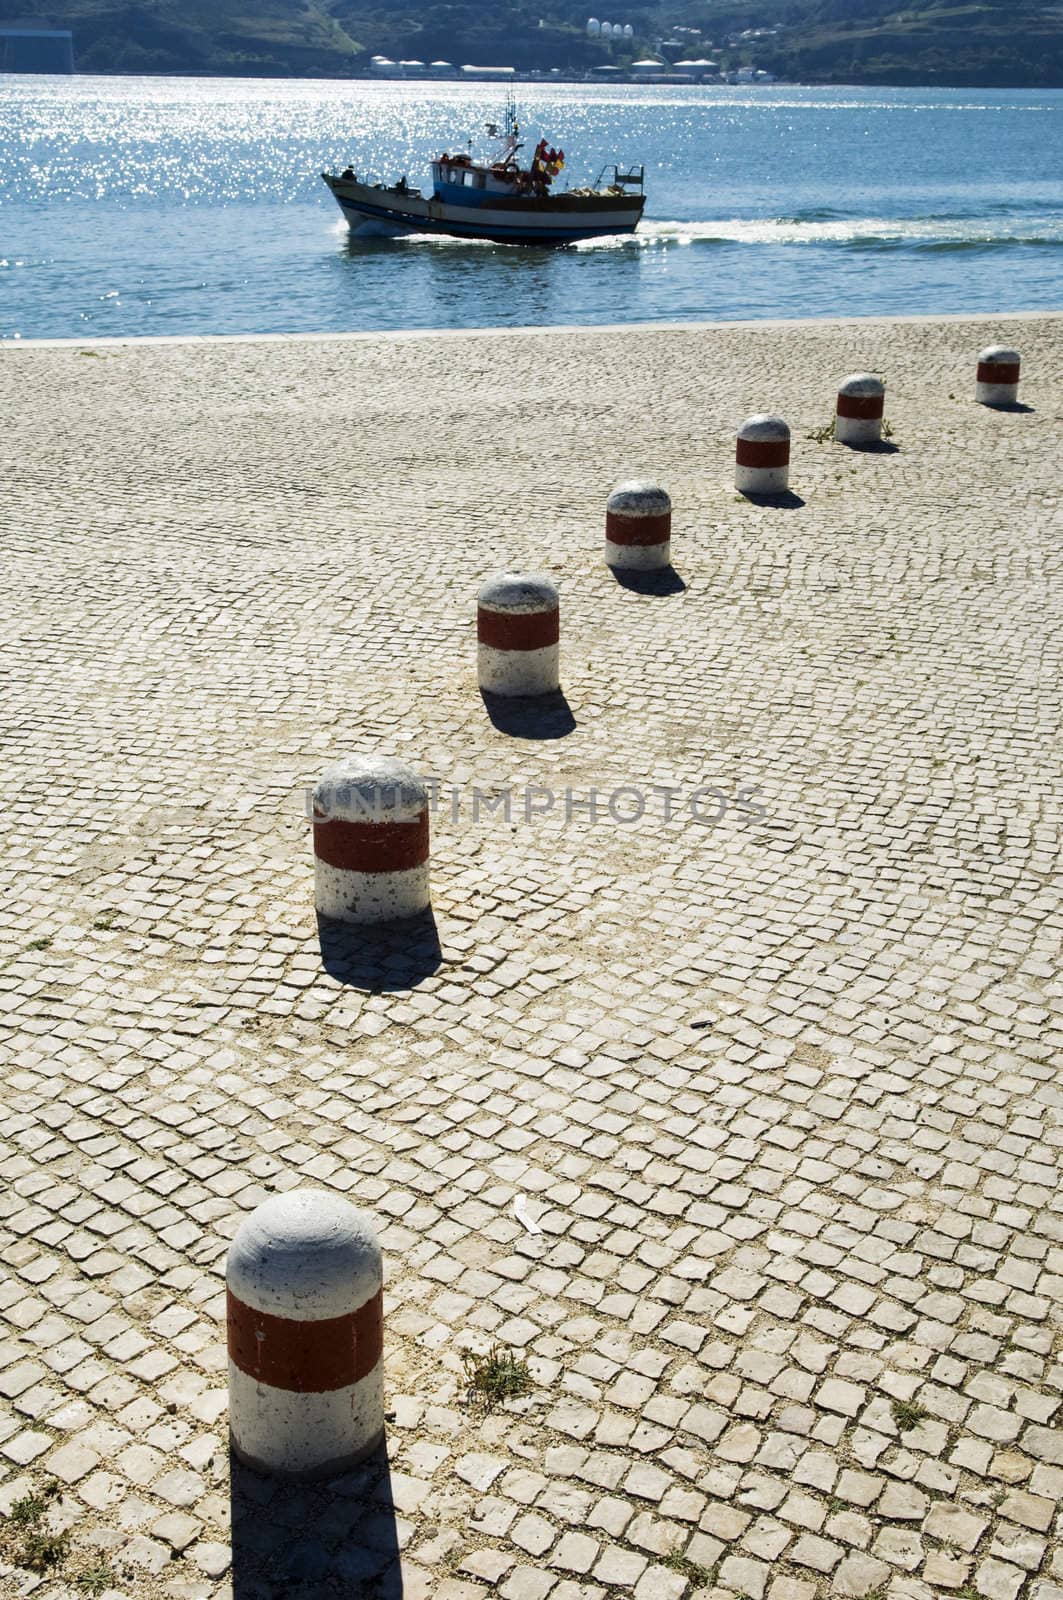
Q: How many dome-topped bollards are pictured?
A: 7